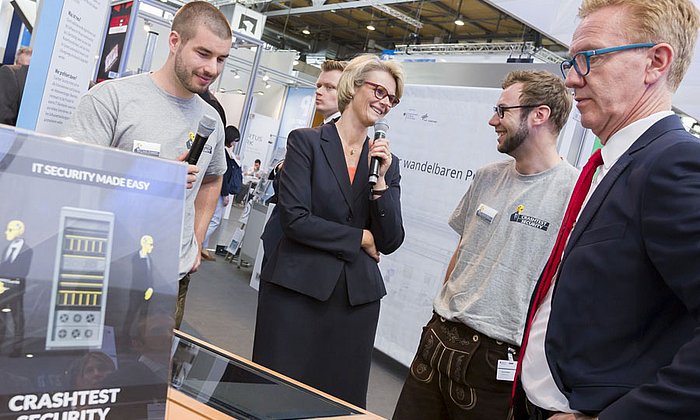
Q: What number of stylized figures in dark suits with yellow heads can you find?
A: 2